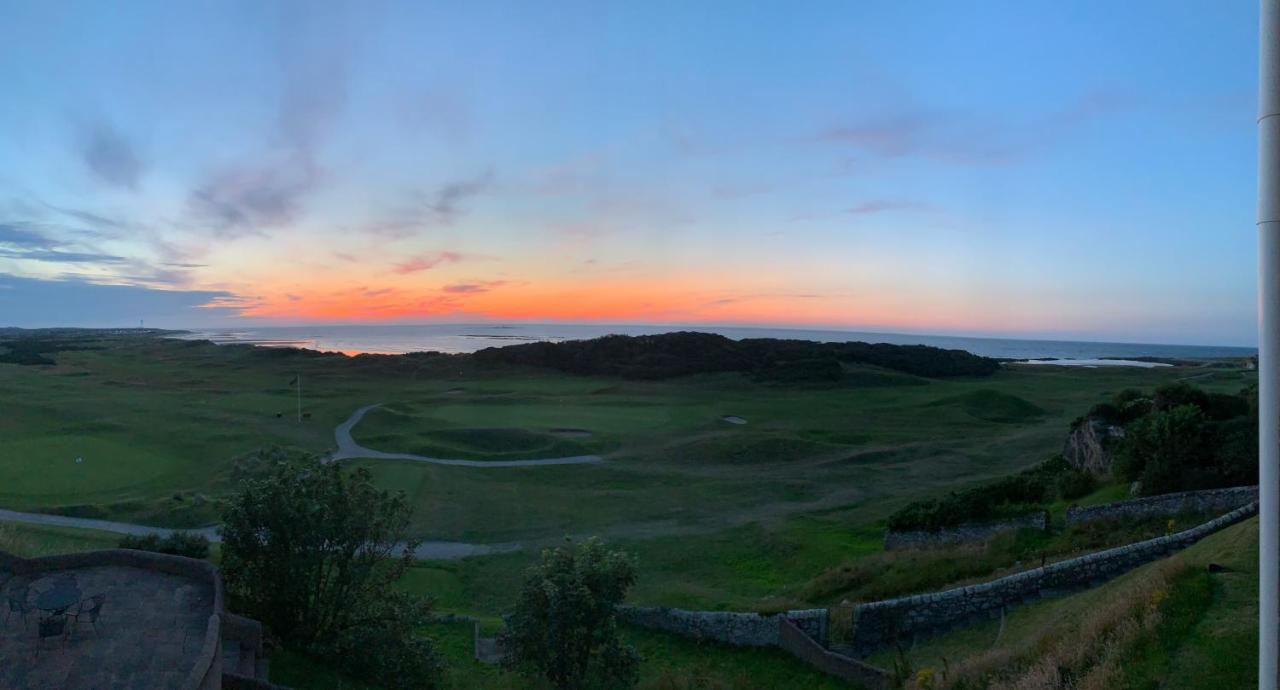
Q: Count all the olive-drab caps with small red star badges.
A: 0